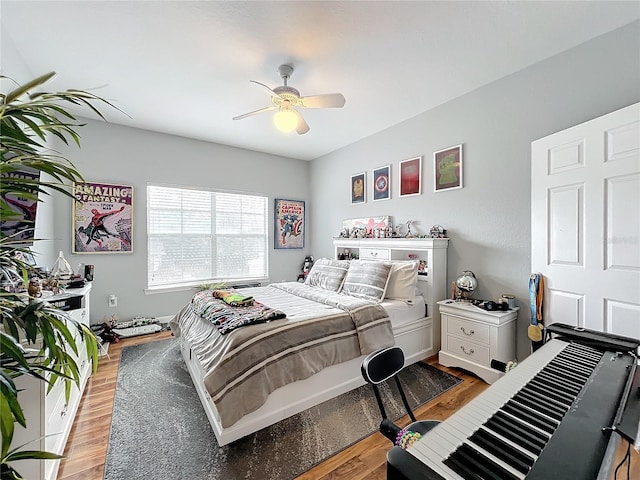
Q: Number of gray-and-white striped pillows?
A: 2